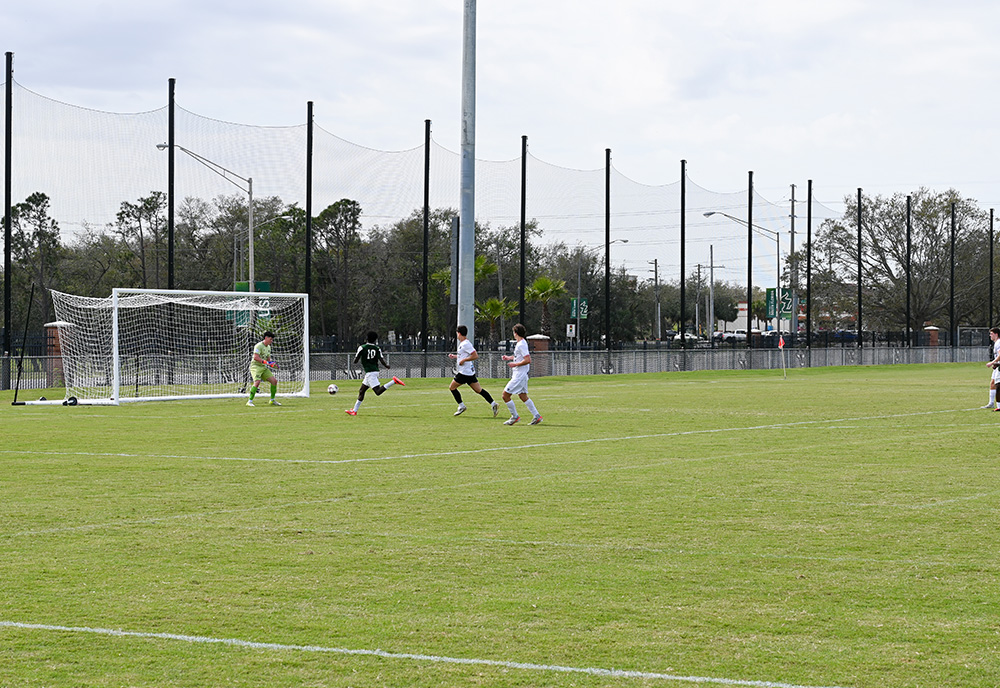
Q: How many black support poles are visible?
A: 13